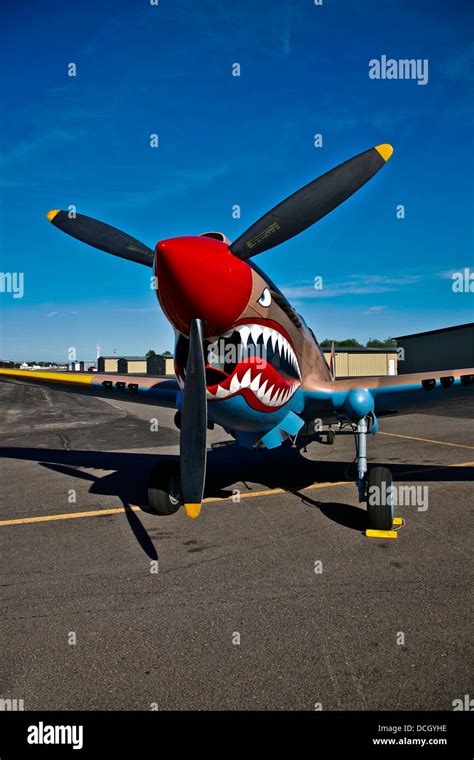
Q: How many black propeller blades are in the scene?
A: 3